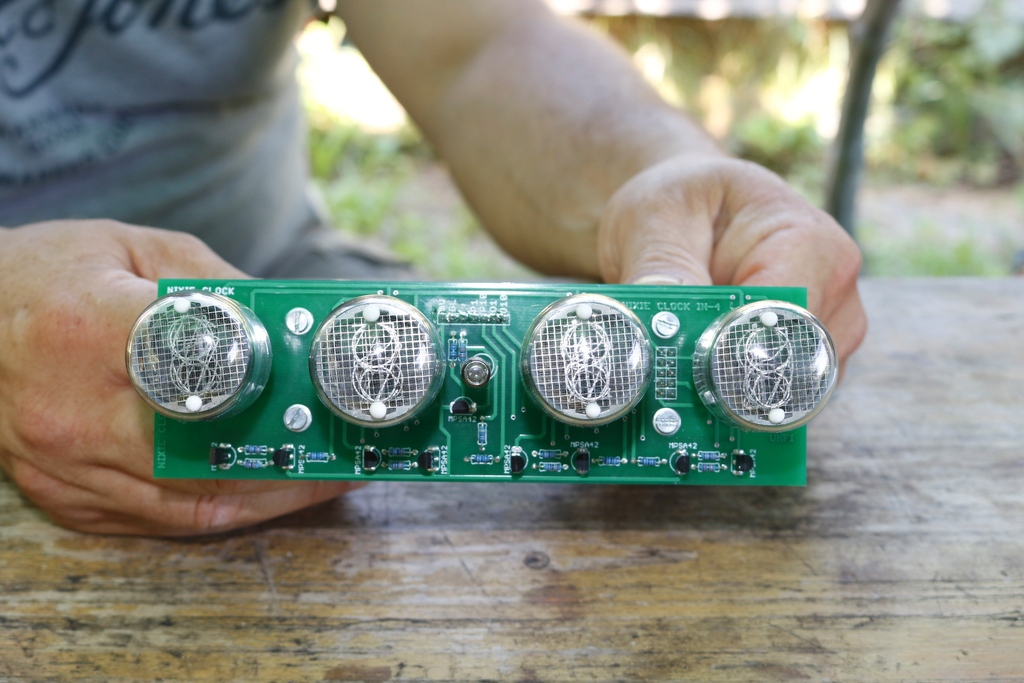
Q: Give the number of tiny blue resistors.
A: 15